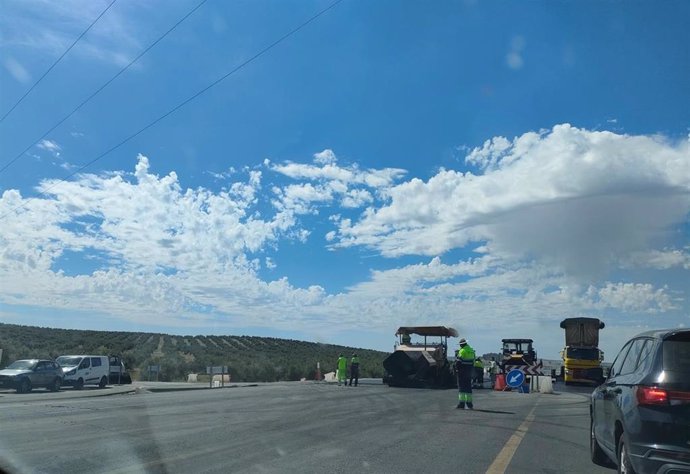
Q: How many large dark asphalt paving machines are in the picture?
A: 2